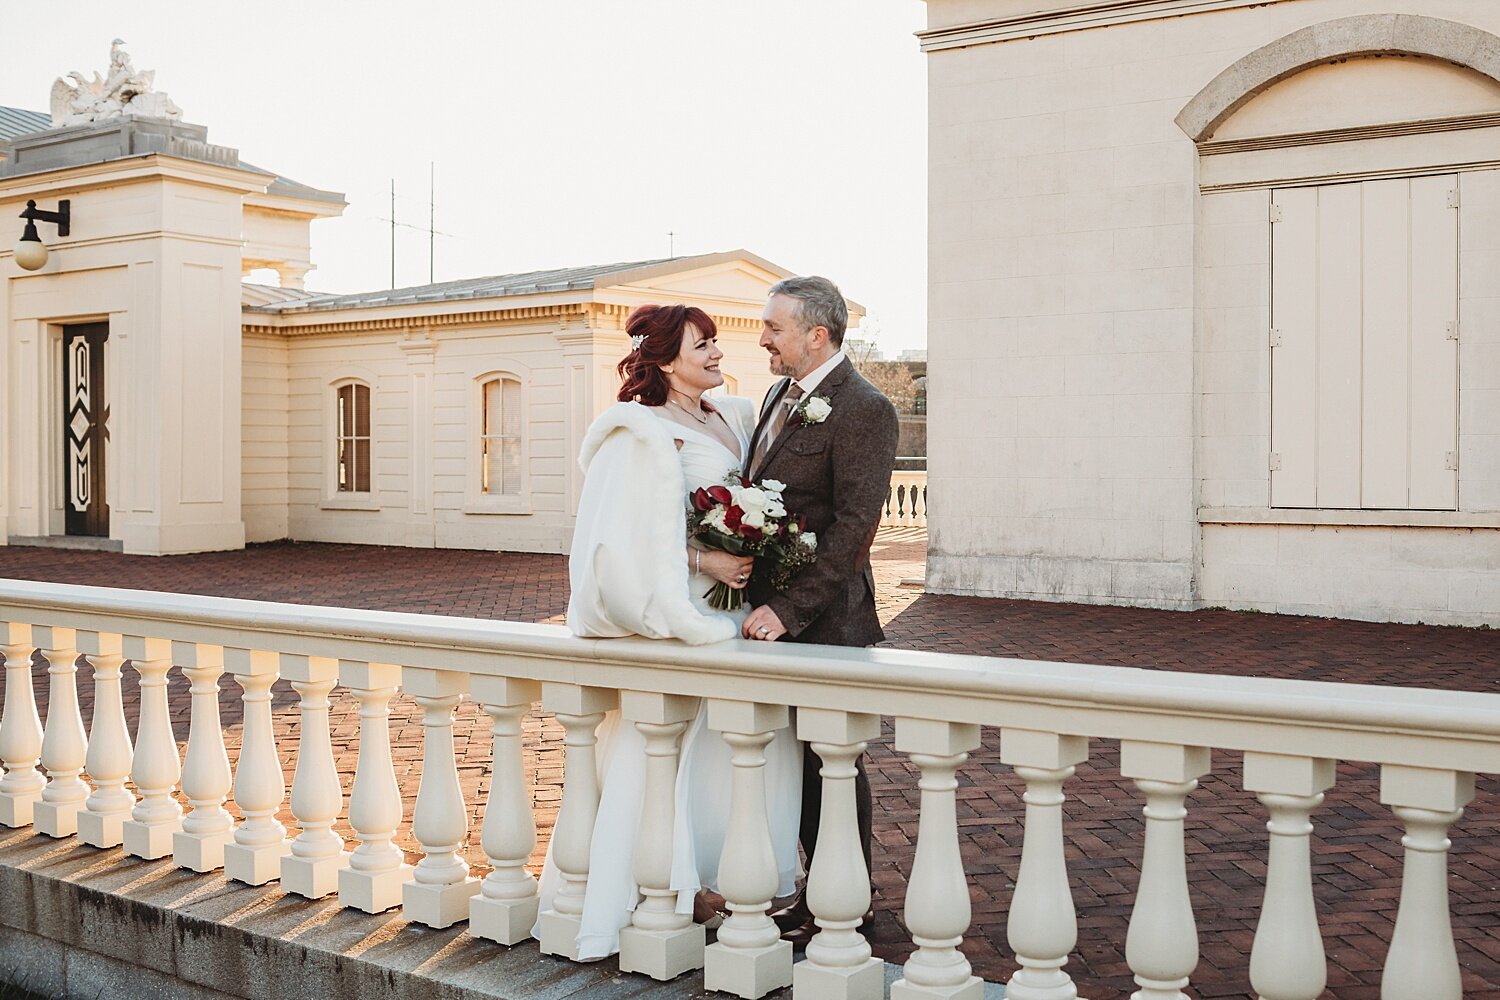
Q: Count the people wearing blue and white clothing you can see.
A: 0